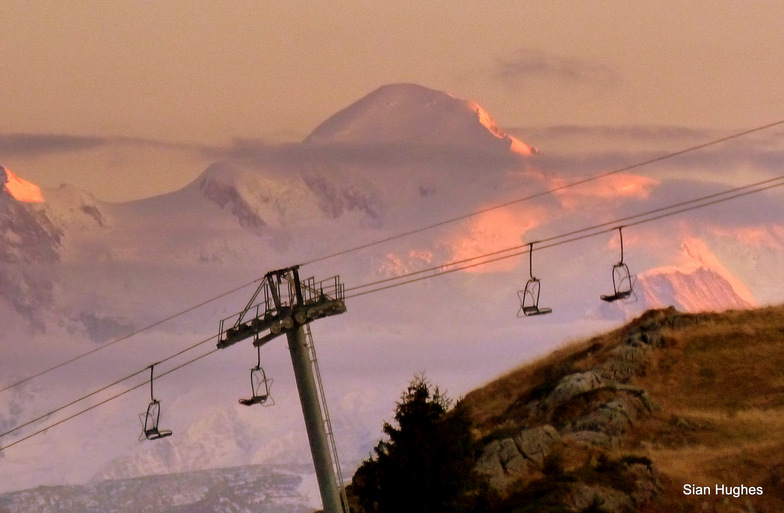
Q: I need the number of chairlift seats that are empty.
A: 4